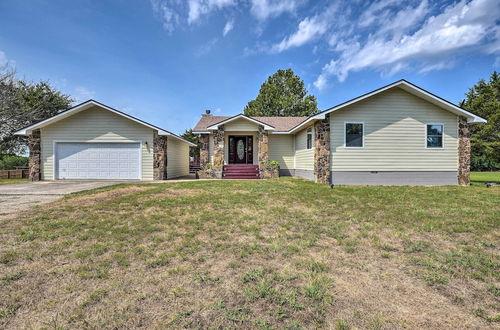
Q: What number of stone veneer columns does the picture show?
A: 7